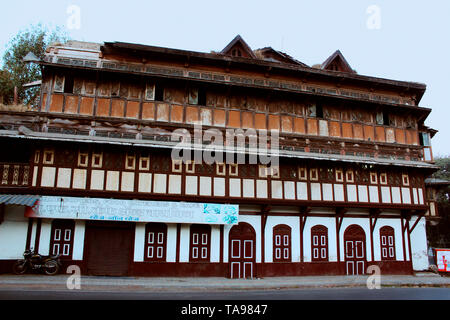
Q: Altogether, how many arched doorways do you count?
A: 2